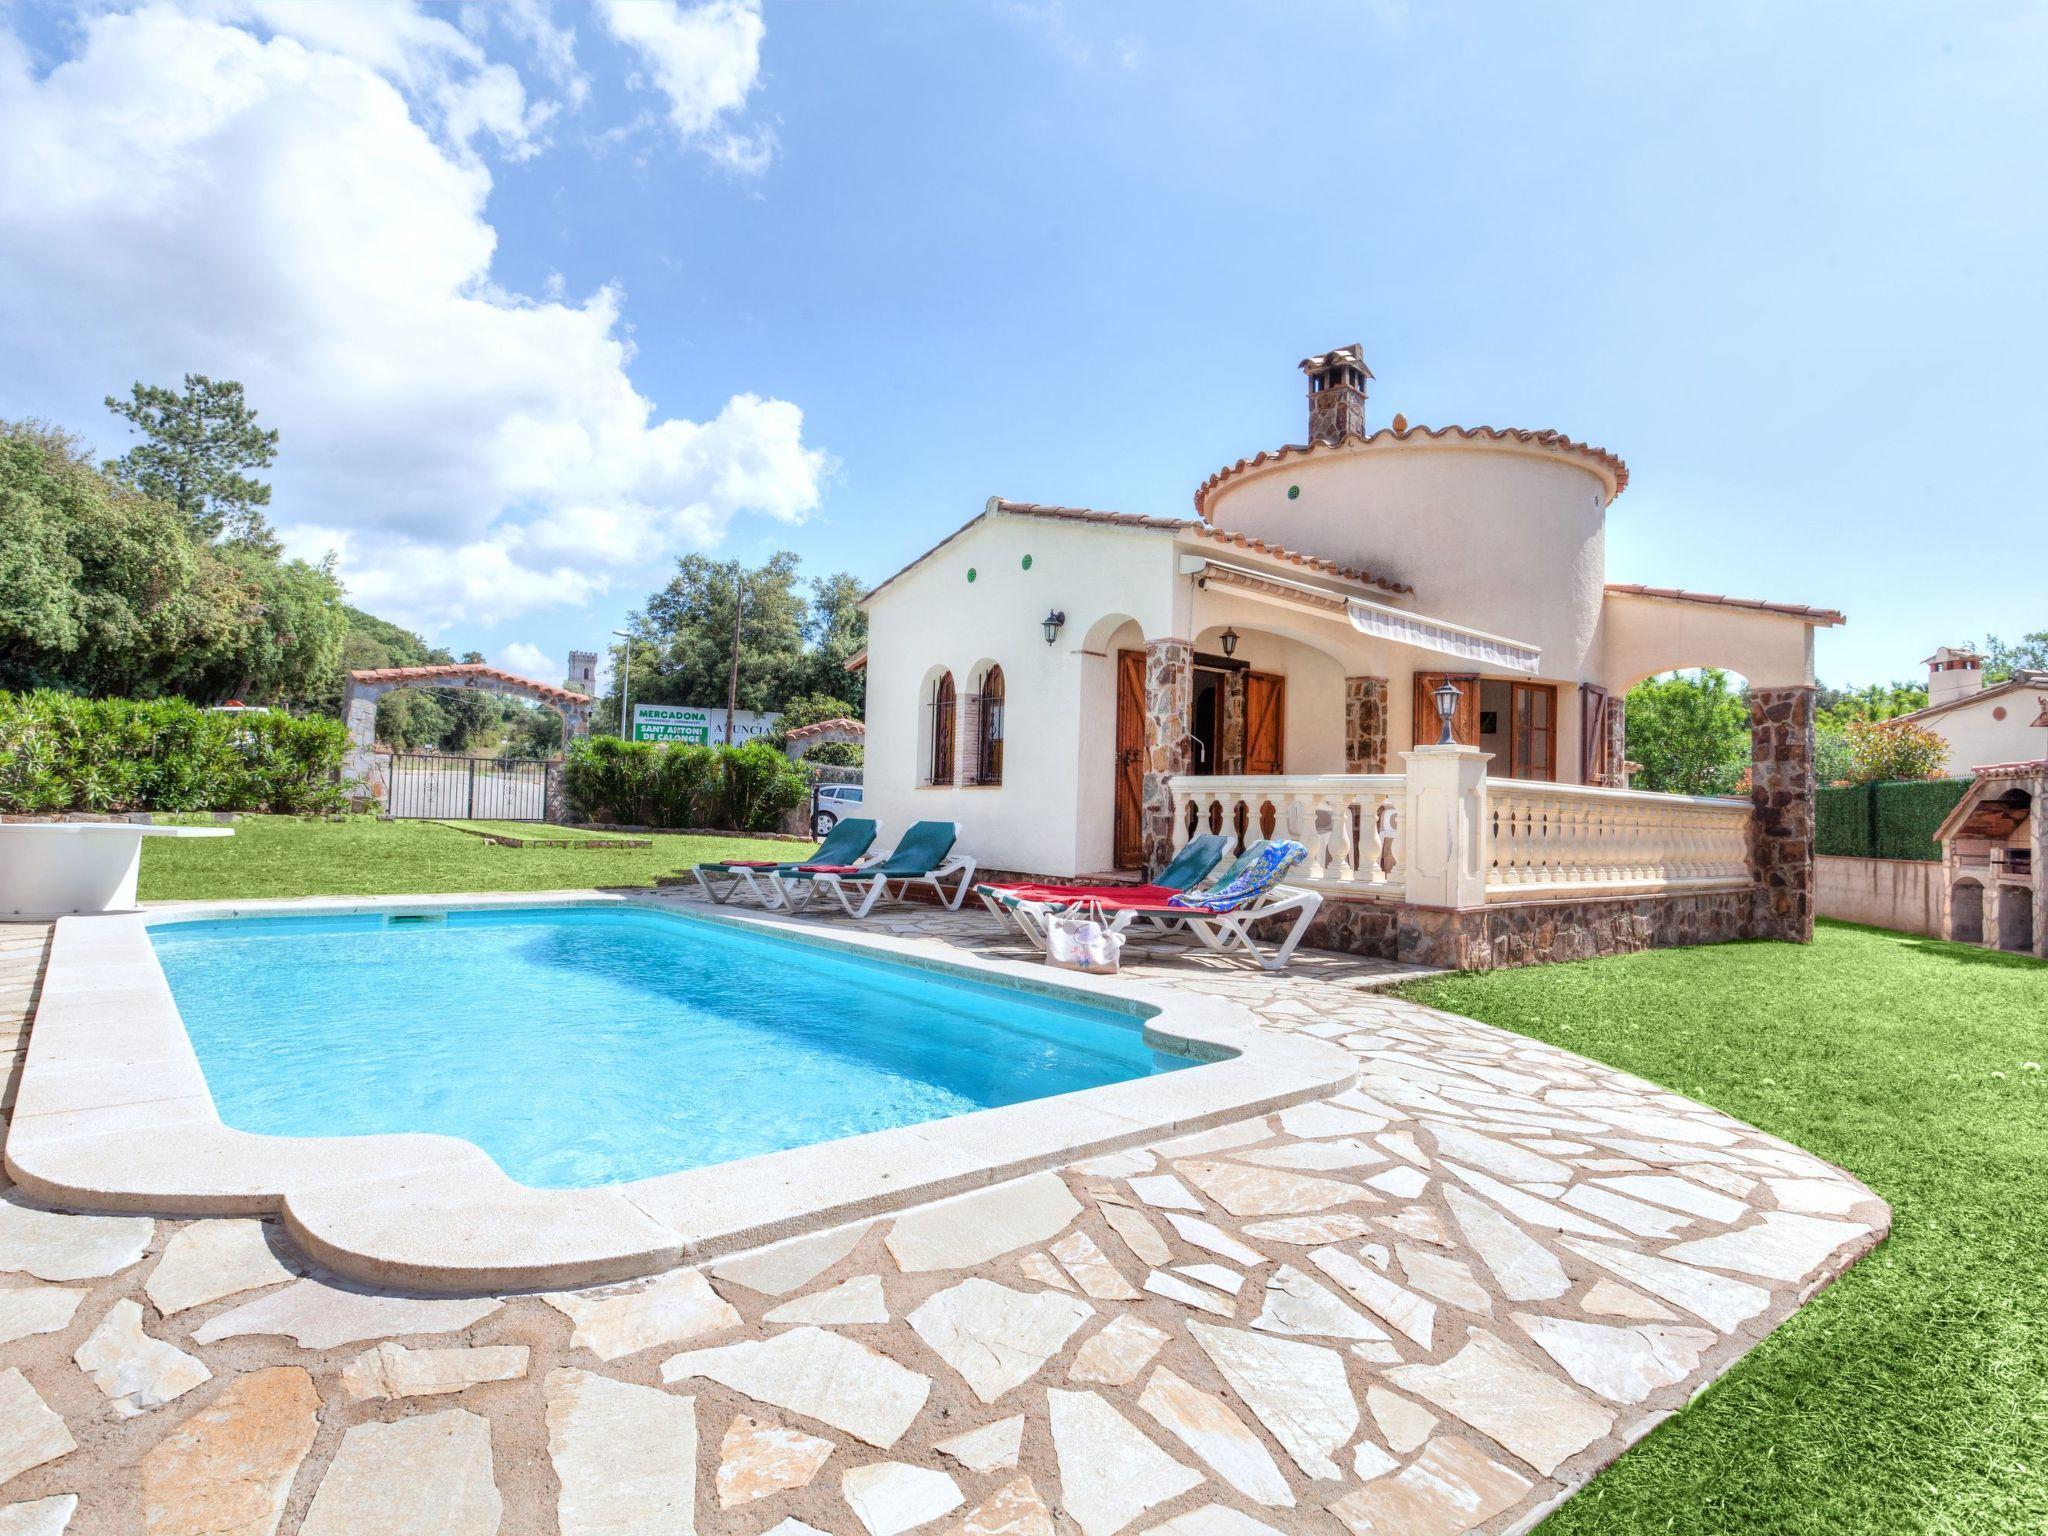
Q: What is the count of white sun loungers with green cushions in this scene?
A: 4